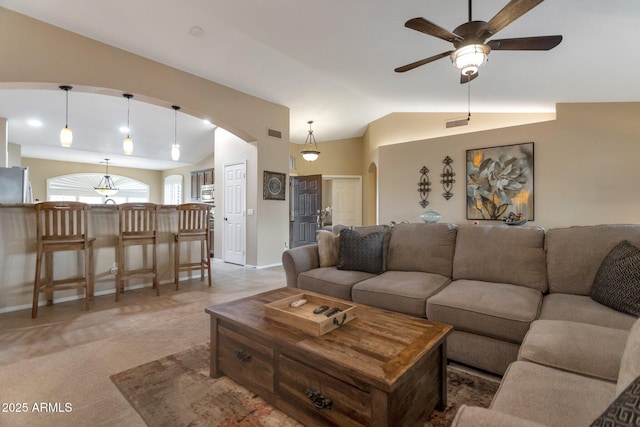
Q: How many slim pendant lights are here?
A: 3